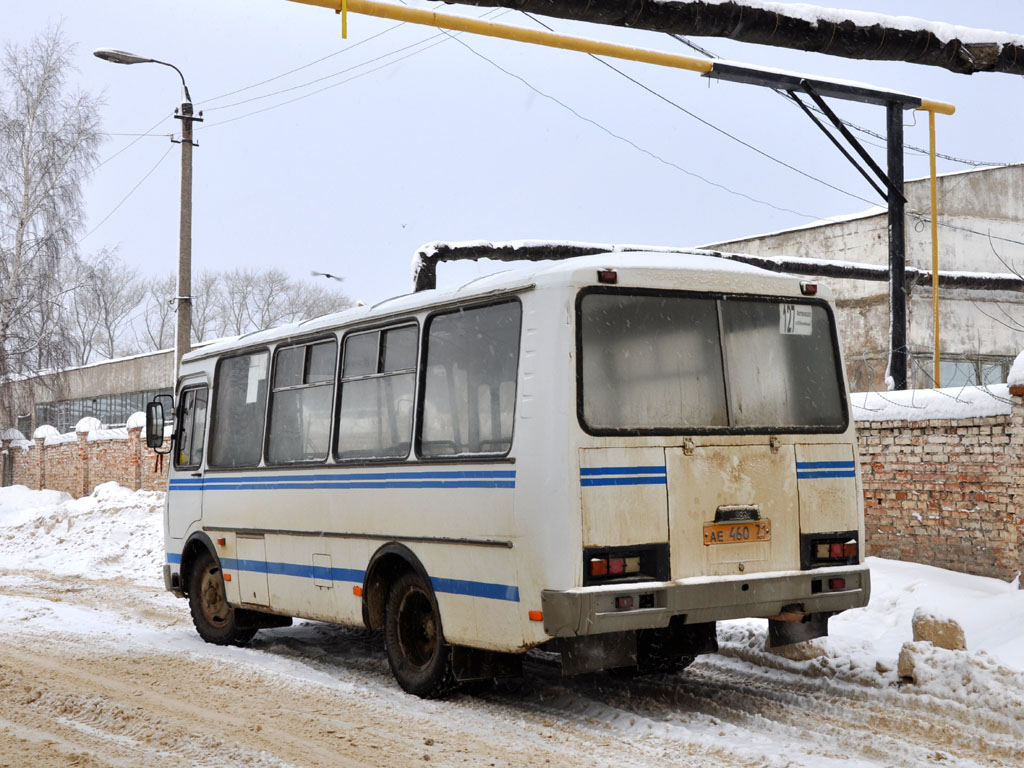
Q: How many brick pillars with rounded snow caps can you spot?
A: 5